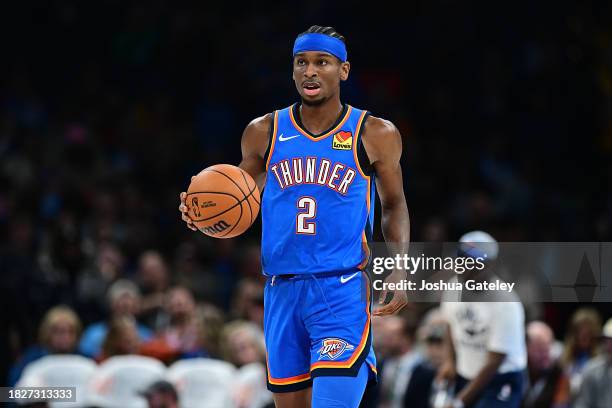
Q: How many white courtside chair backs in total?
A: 4